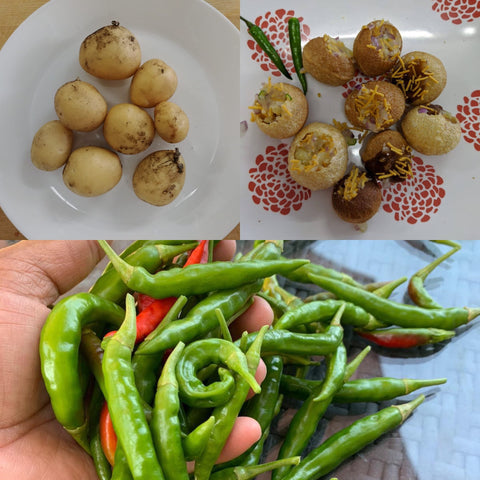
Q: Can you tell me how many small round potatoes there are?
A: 8